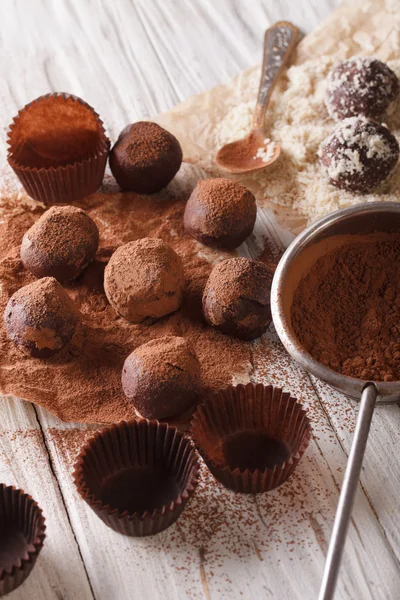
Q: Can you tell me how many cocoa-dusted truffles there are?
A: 7